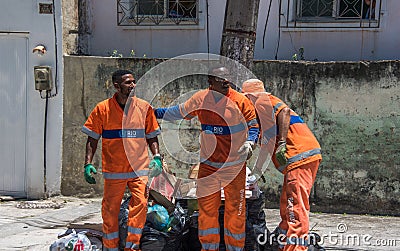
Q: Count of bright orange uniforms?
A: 3